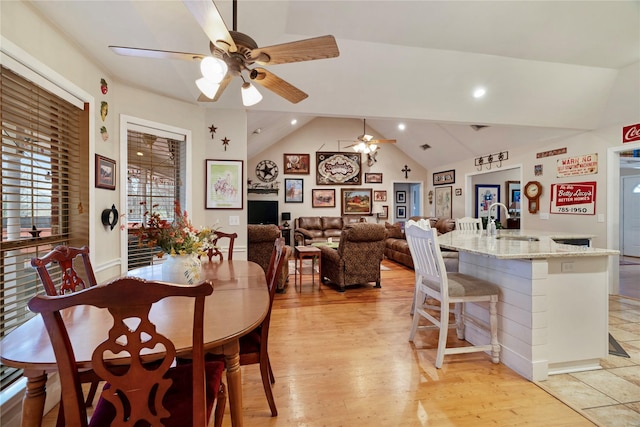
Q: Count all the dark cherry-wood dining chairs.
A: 4